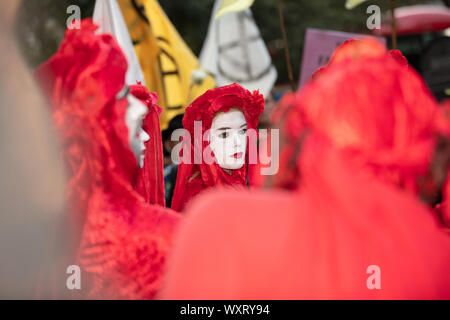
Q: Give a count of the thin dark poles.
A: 2